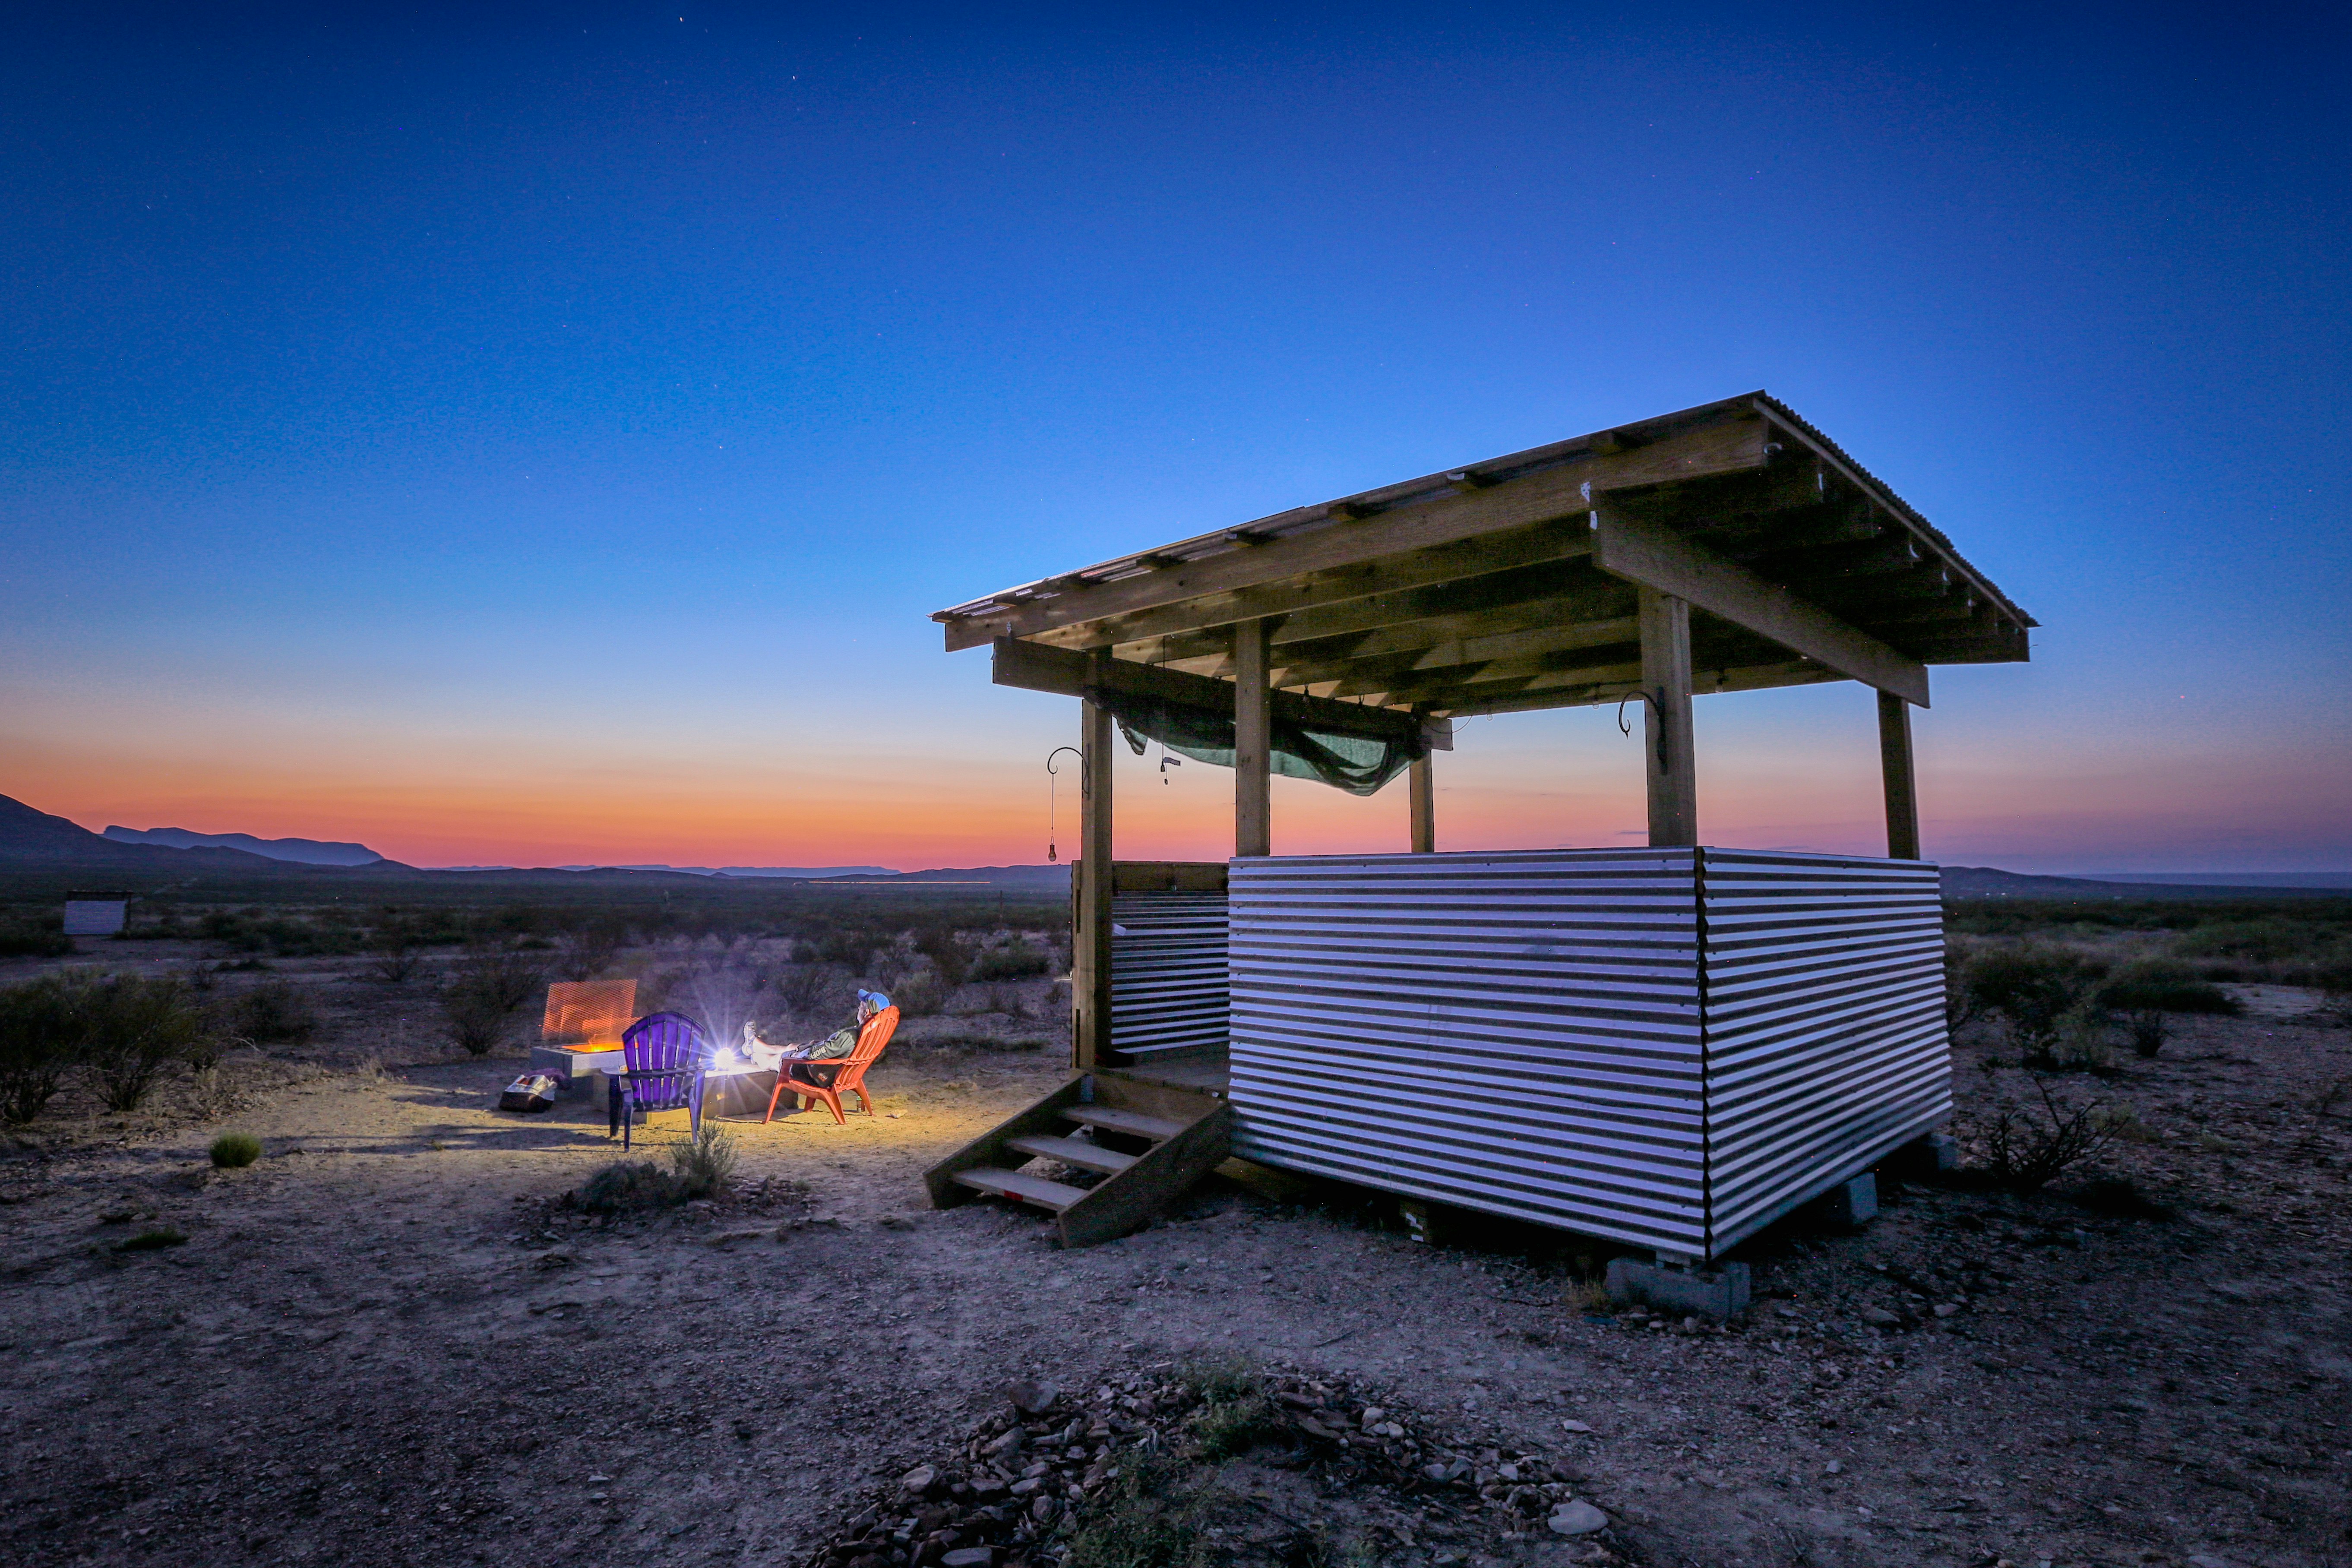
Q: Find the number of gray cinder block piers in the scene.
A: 3